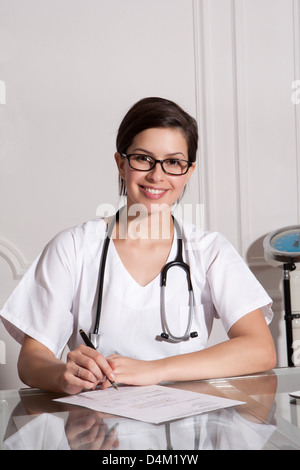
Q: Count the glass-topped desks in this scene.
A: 1